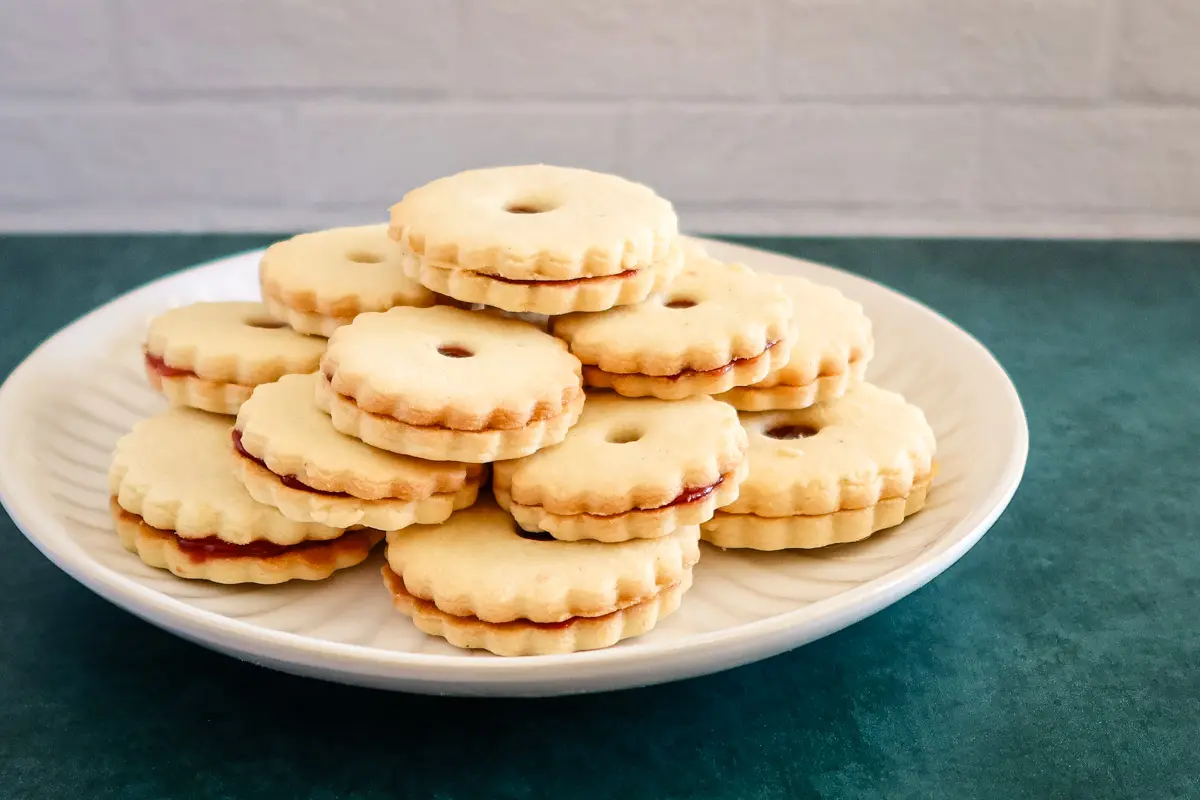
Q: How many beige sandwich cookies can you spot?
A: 11